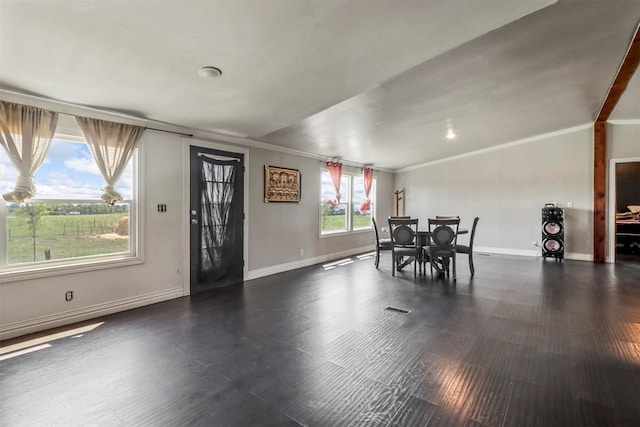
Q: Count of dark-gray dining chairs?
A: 6